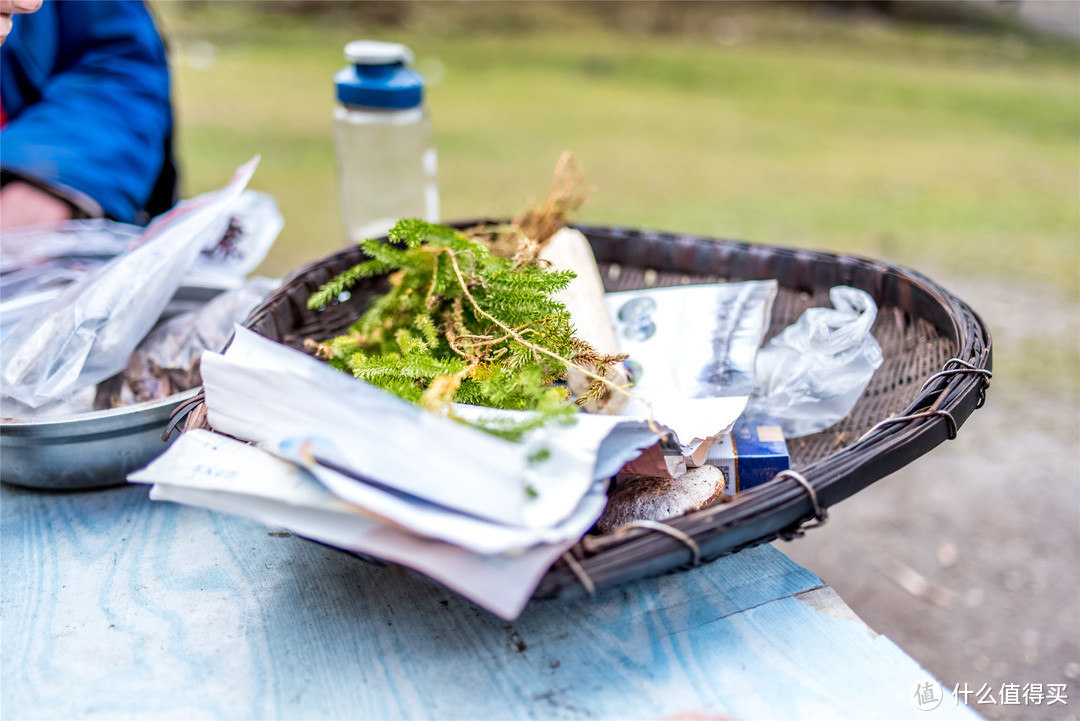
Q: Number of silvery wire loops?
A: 5